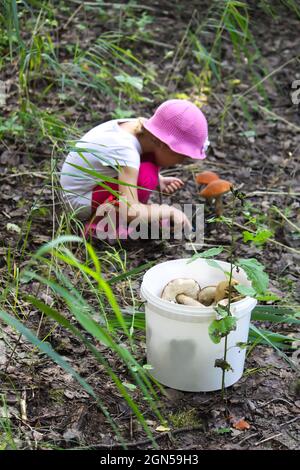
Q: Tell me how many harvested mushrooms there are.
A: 3